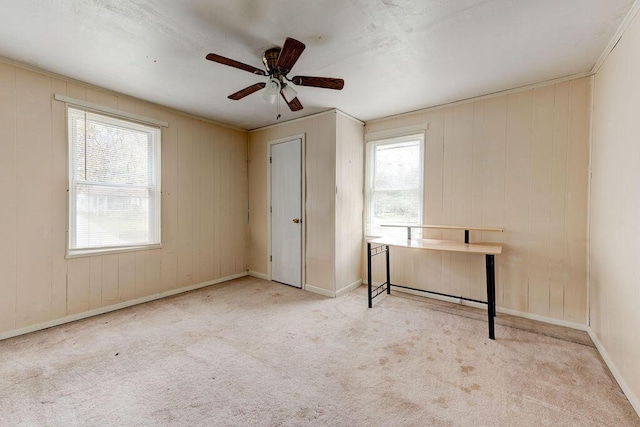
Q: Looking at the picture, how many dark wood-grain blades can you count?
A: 5